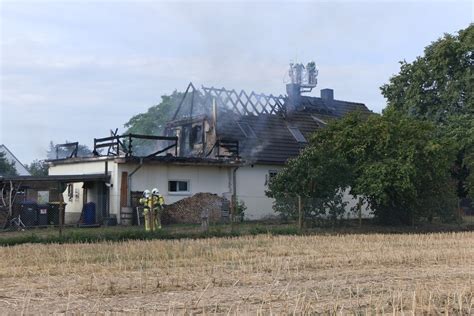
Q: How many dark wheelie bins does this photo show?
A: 3